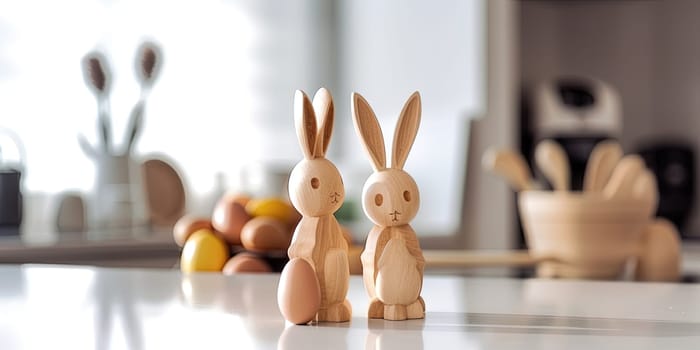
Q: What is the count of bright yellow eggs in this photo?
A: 2